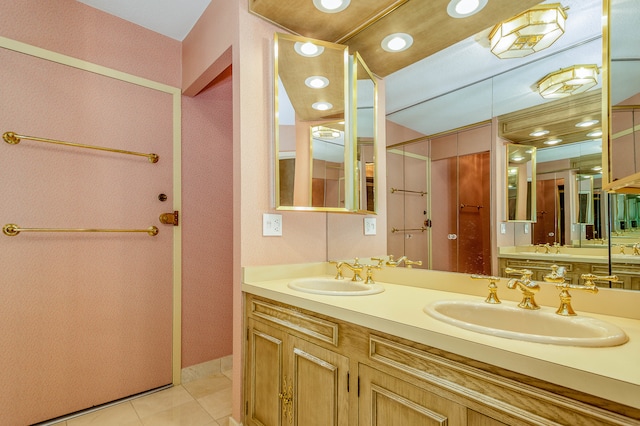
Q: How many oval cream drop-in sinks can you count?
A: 2